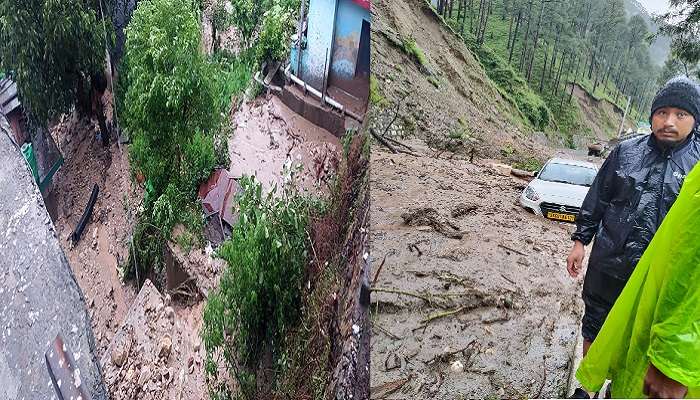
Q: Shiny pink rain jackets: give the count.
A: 0